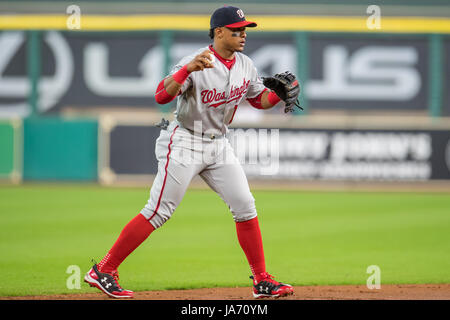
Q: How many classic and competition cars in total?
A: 0